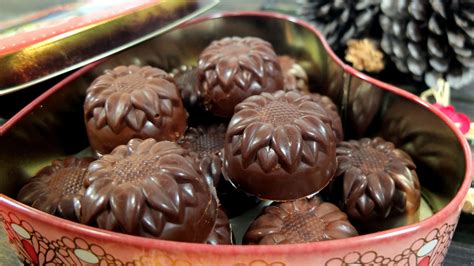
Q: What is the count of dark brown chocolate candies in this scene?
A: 12